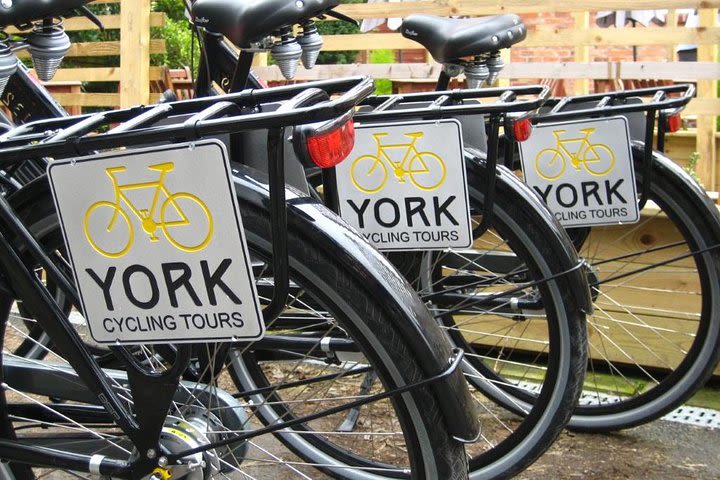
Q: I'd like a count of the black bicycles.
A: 3